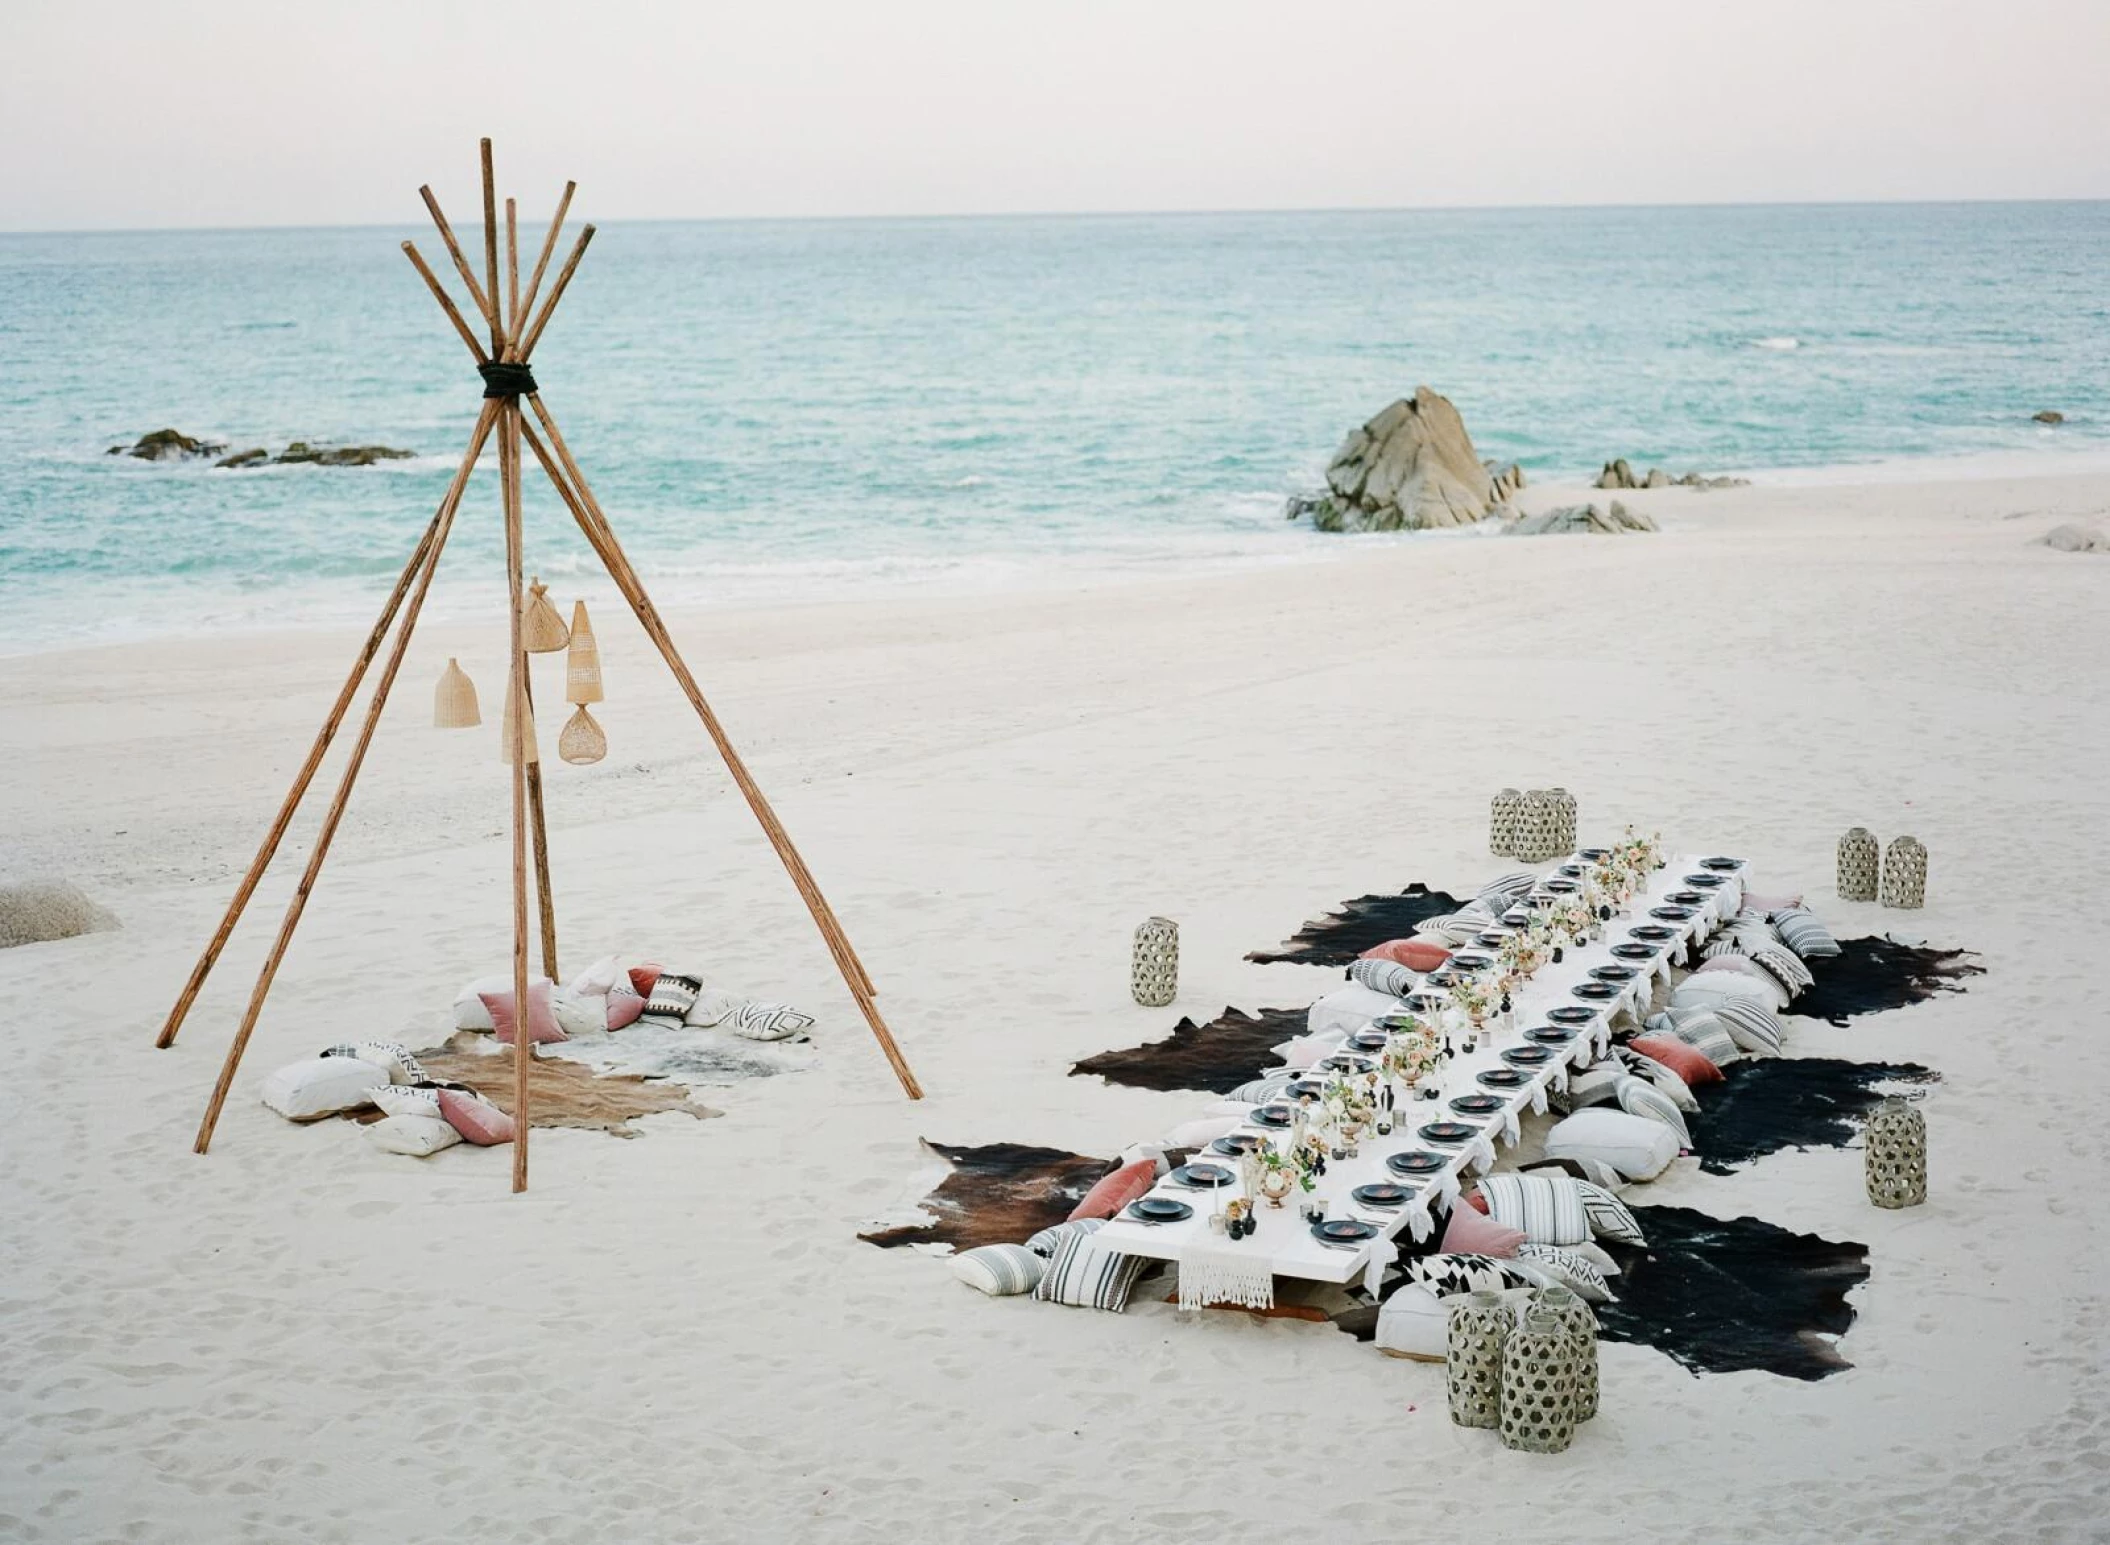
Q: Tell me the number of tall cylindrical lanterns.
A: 10